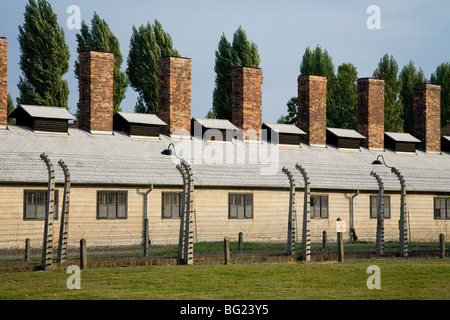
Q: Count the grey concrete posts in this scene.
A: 8